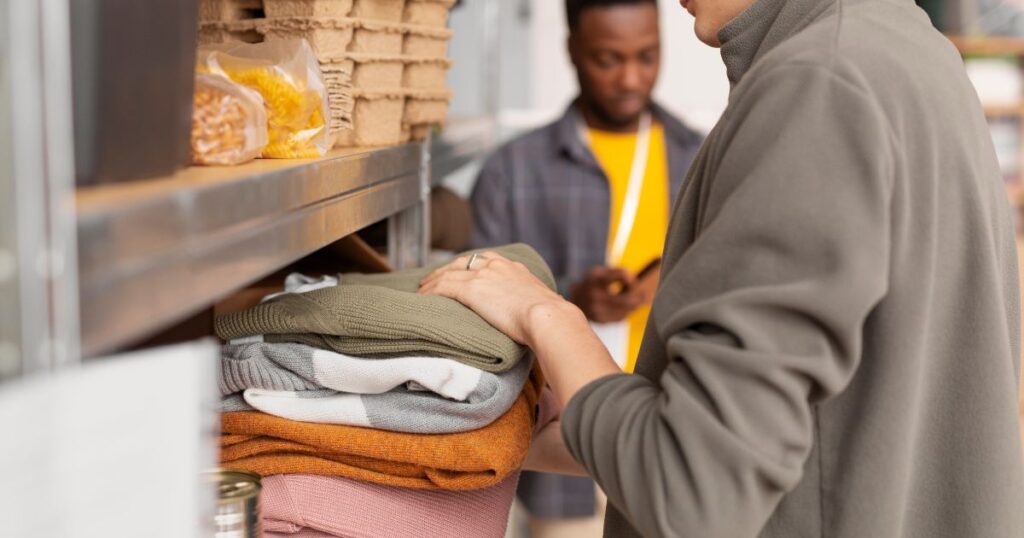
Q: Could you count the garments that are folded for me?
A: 4